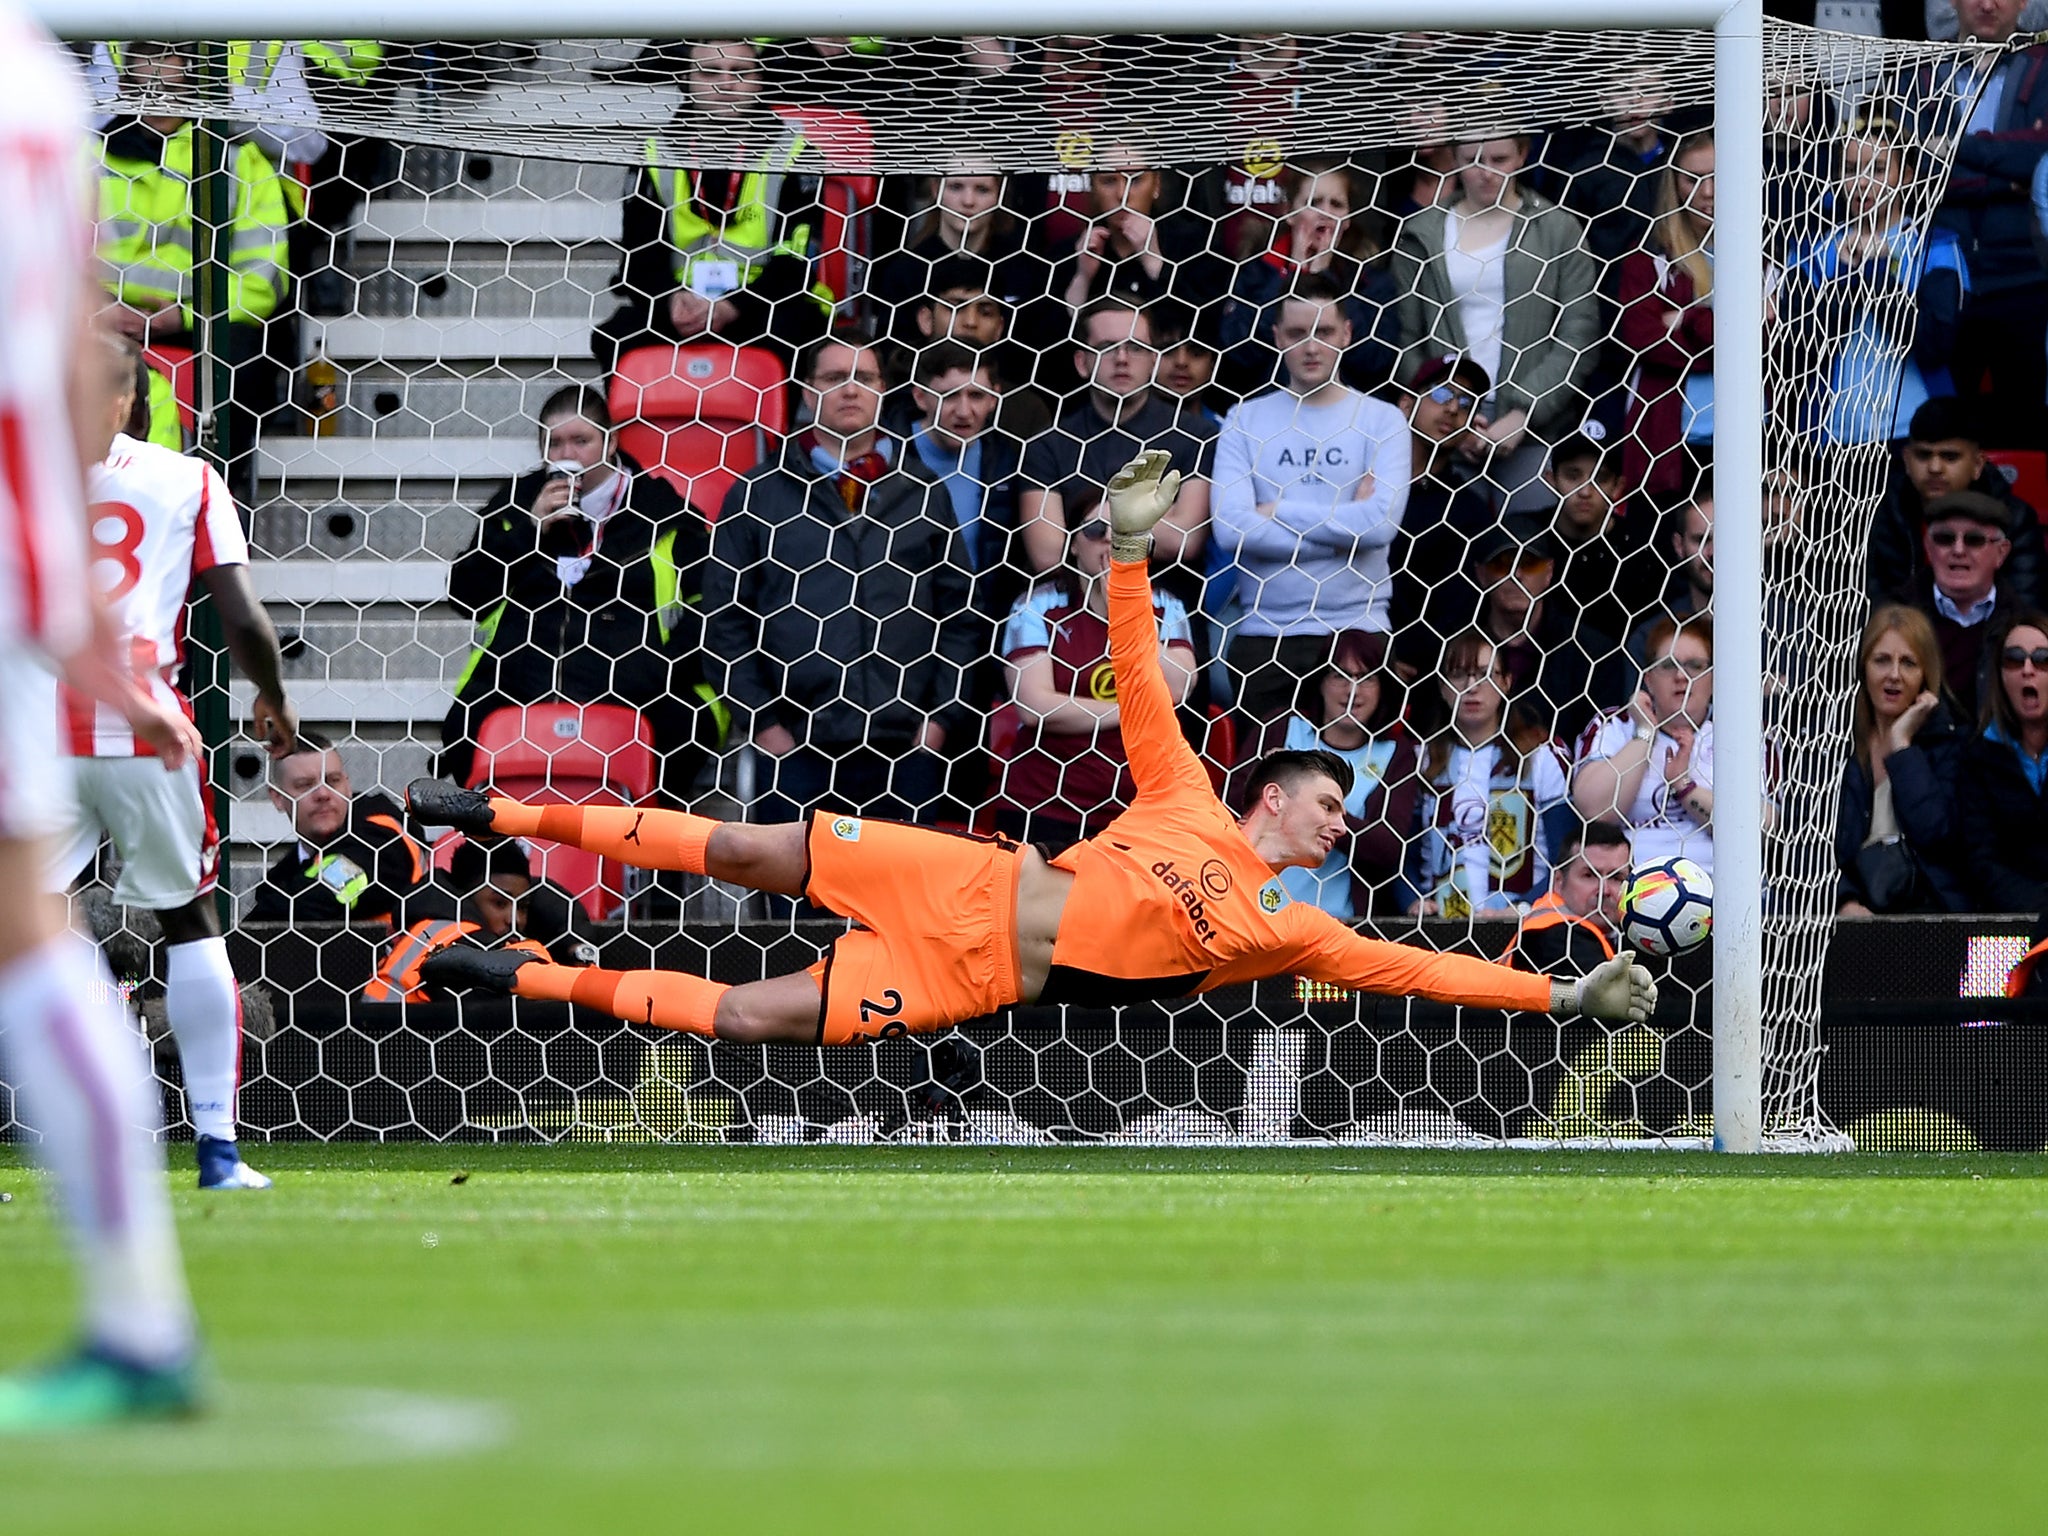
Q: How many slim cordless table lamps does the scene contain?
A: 0